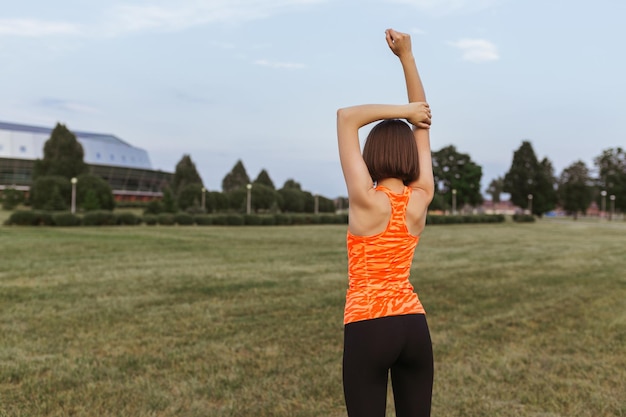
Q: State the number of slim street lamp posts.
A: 8